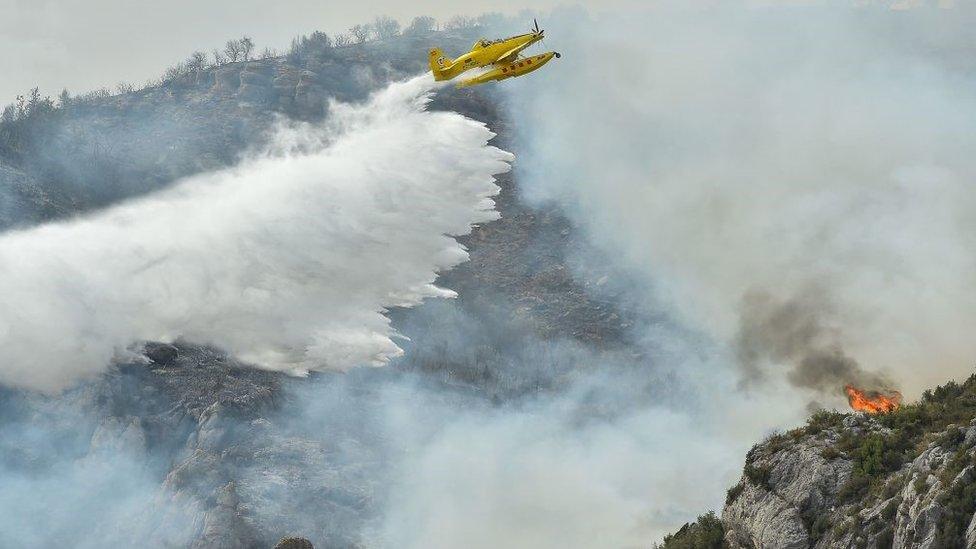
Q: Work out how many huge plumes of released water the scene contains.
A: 1